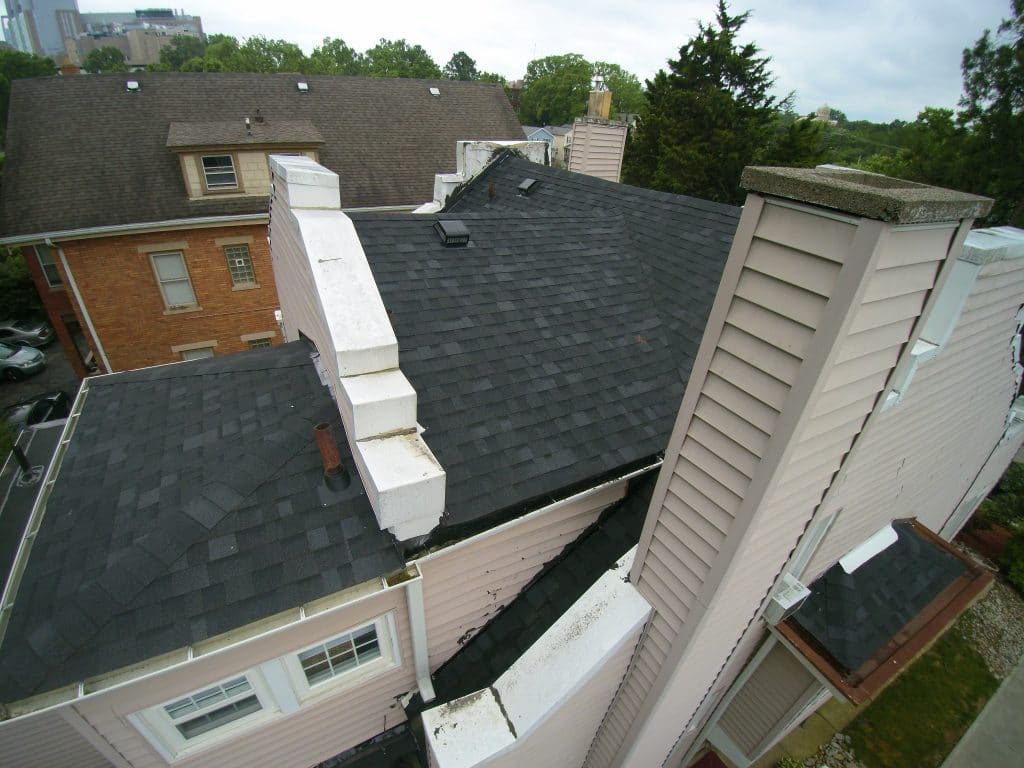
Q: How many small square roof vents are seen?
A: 5